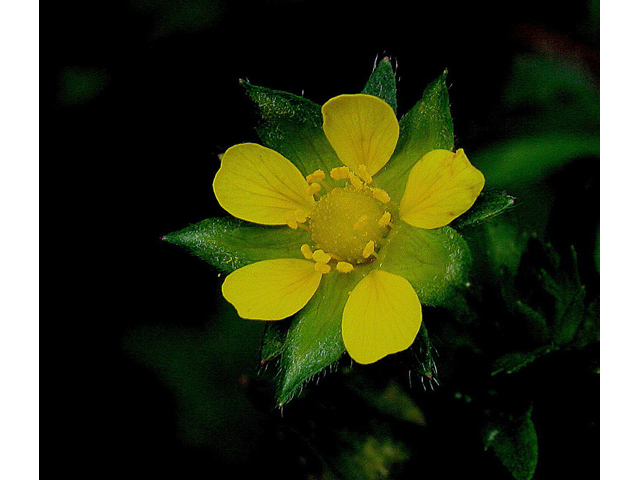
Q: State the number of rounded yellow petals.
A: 5